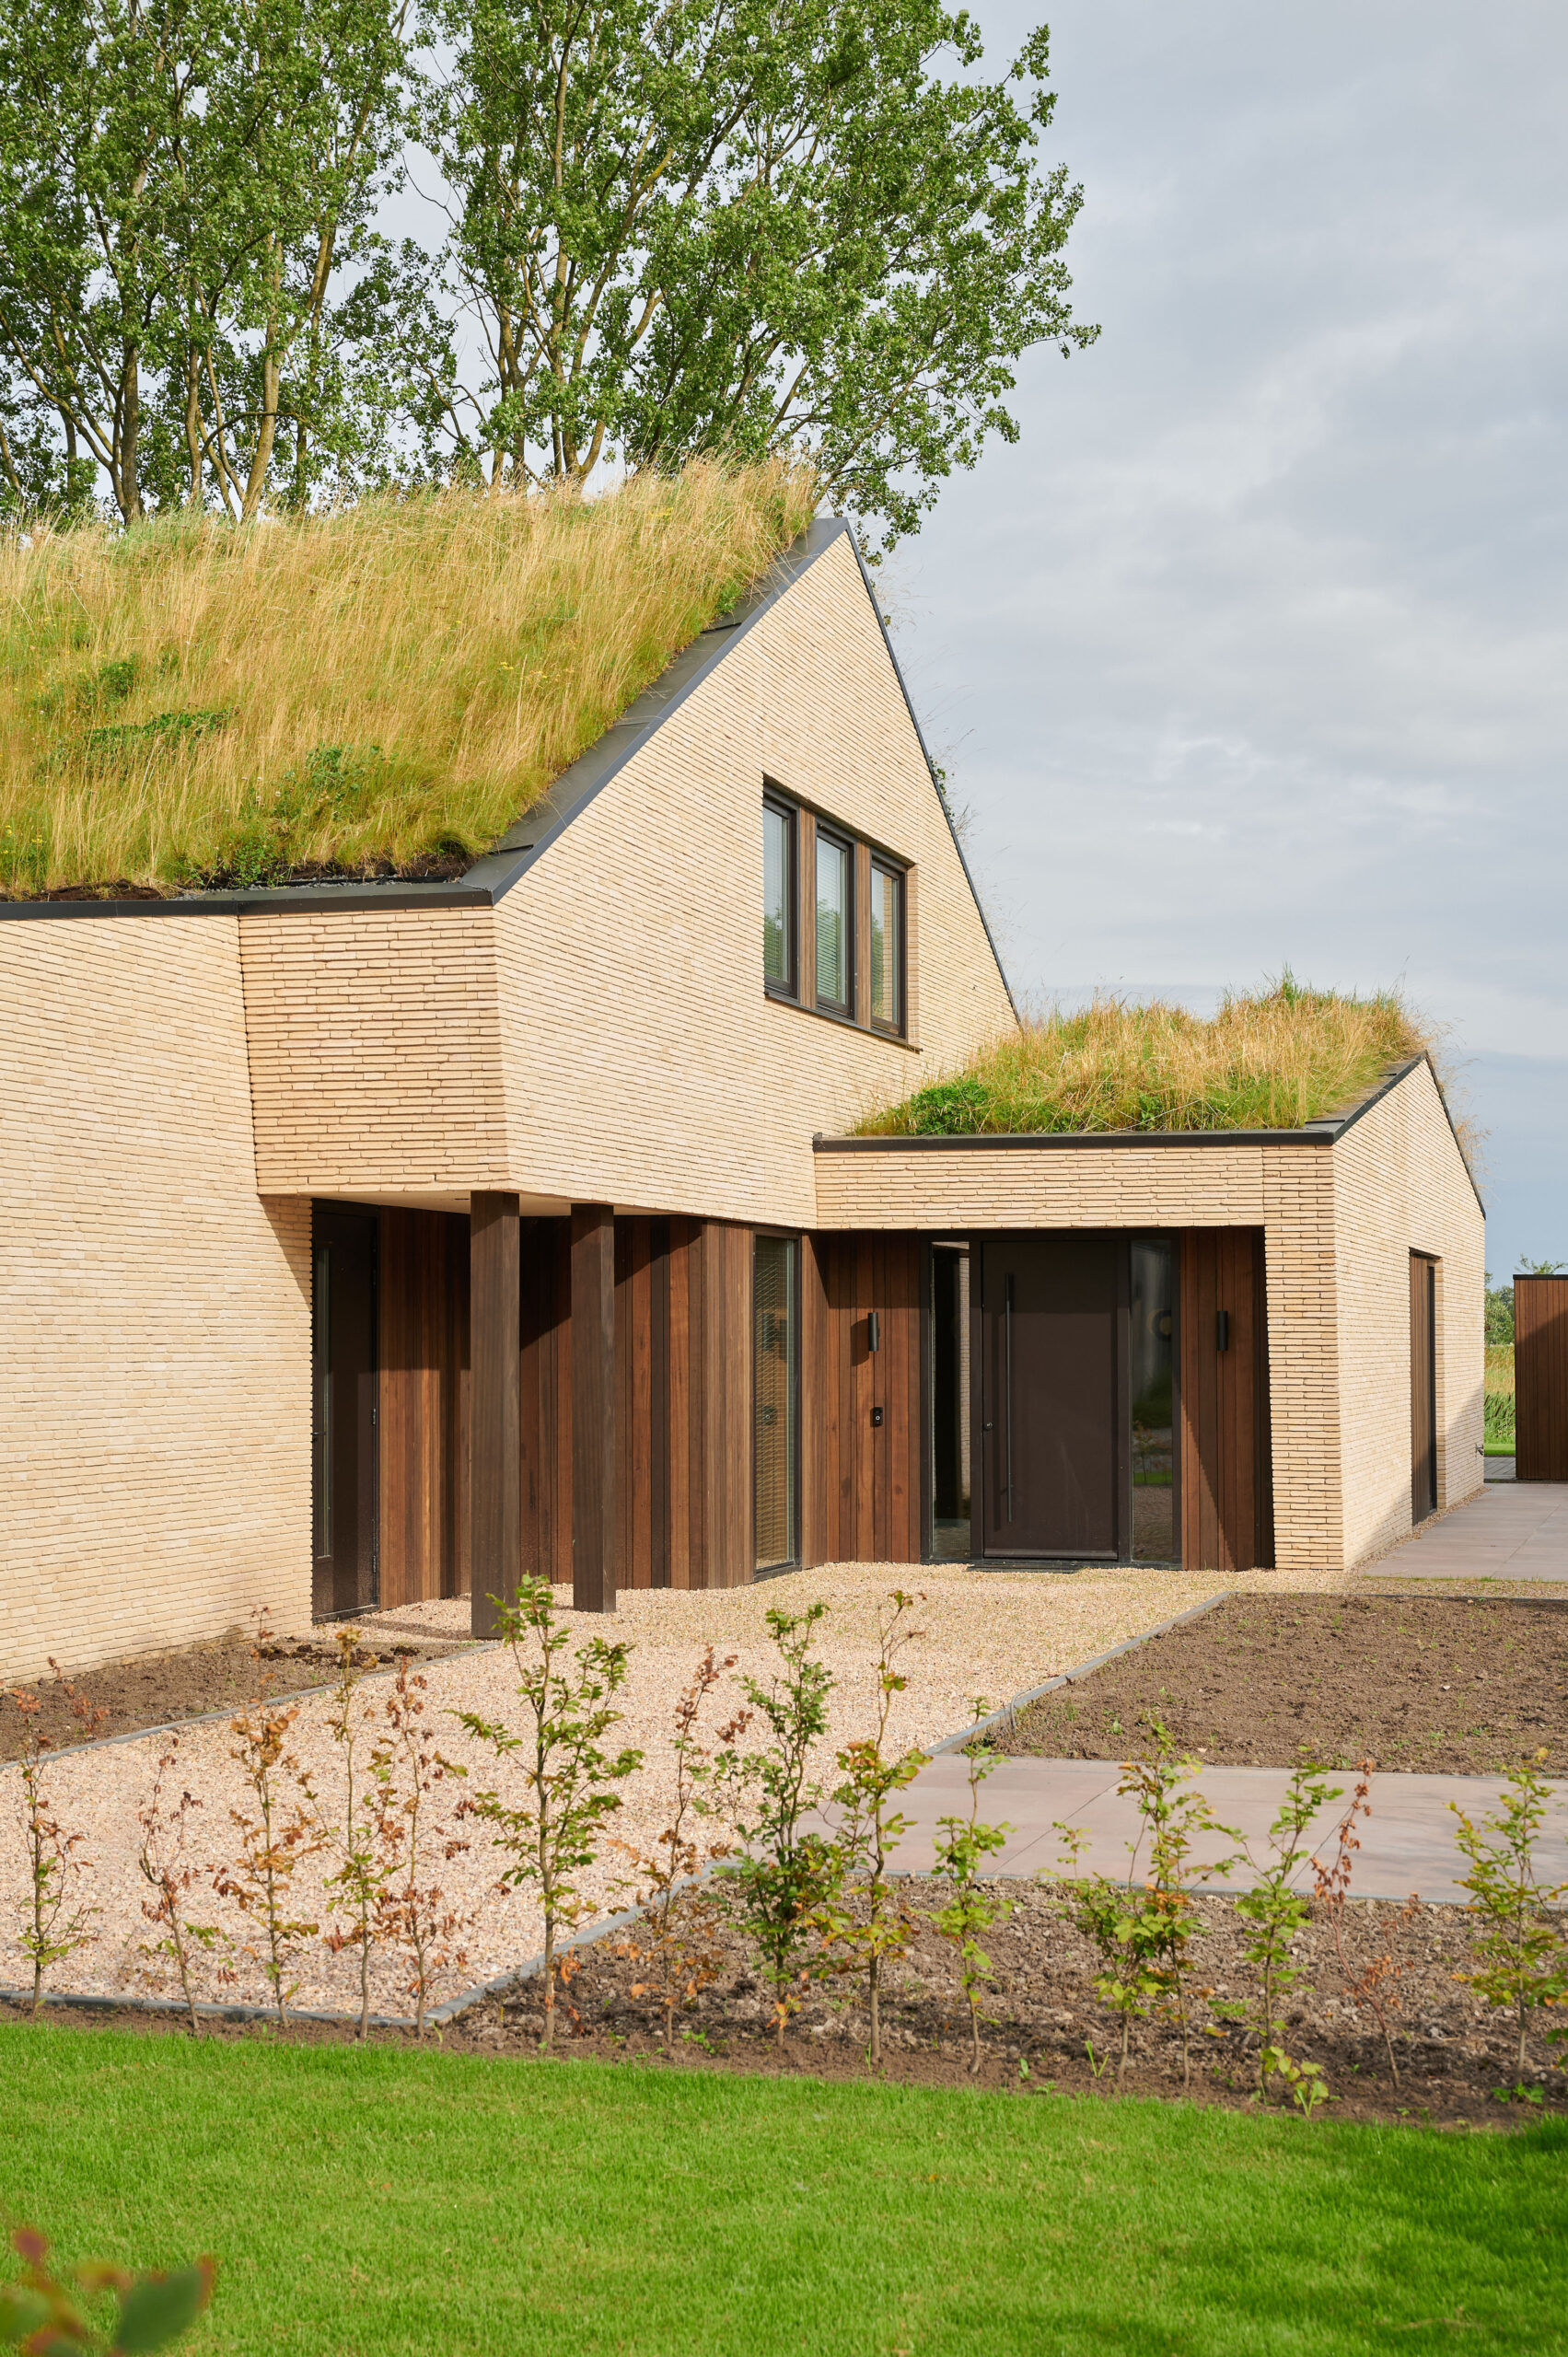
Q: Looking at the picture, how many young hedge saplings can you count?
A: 15